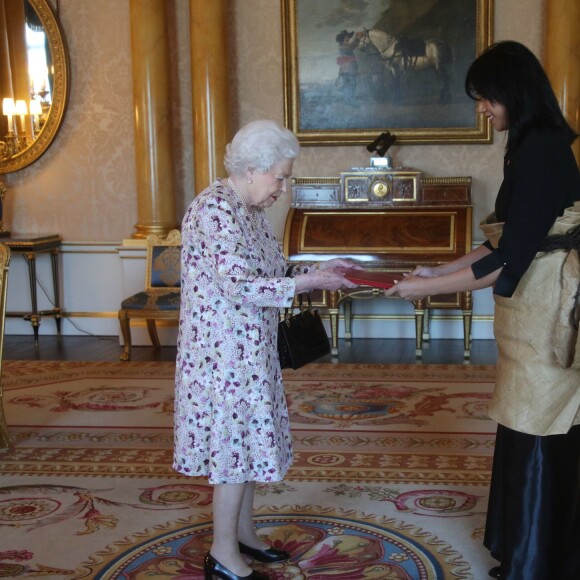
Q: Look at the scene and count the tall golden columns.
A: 3